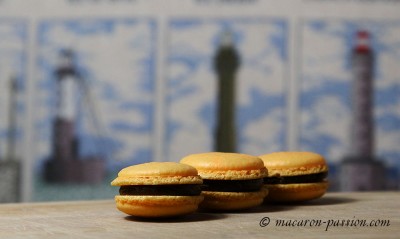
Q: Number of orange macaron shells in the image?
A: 6